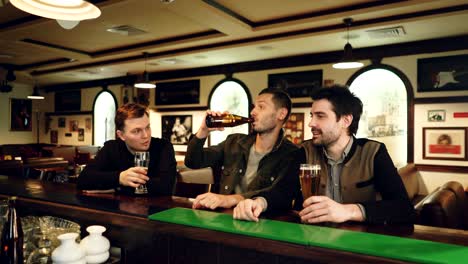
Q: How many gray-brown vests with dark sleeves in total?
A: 1